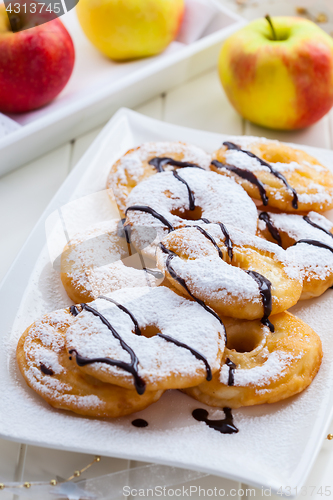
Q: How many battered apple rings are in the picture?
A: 9